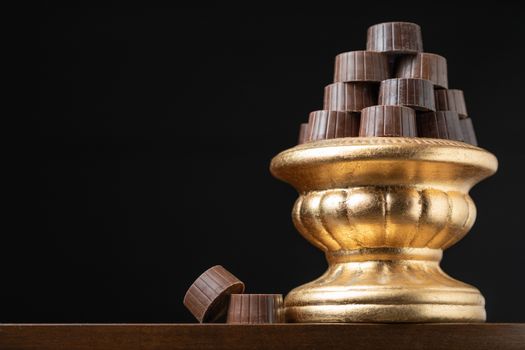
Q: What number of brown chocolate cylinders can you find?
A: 13